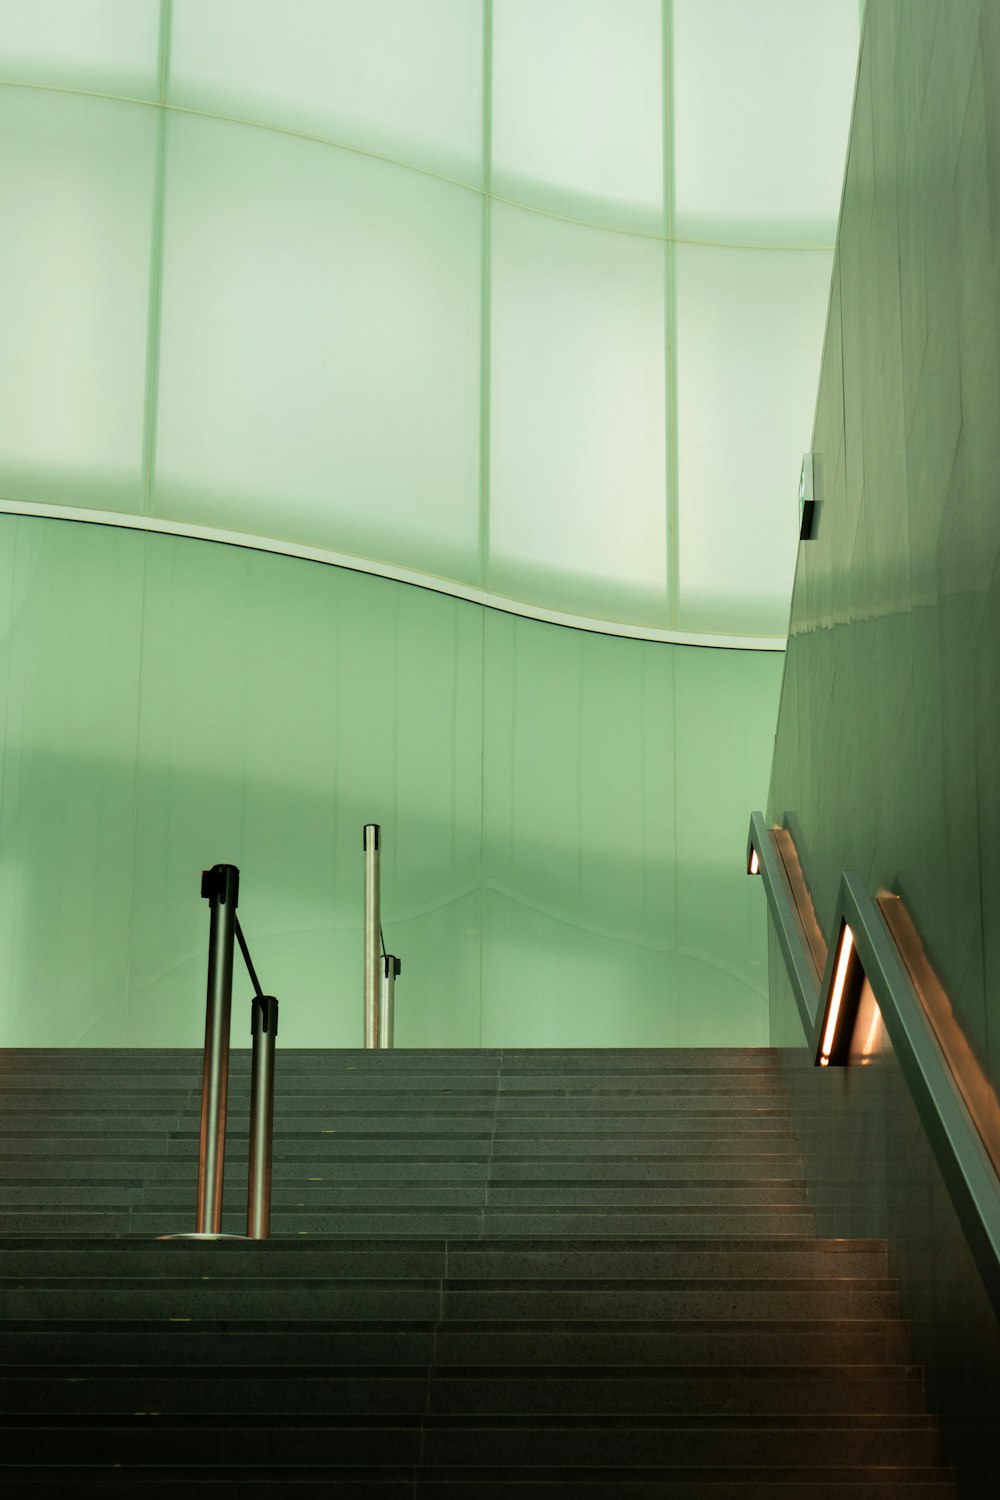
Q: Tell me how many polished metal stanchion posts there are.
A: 4